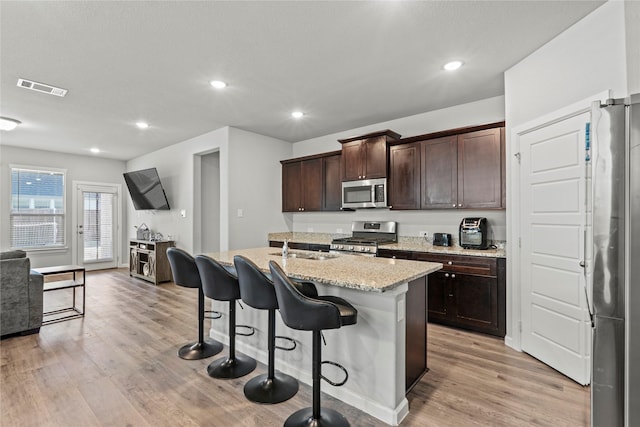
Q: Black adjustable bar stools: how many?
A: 4